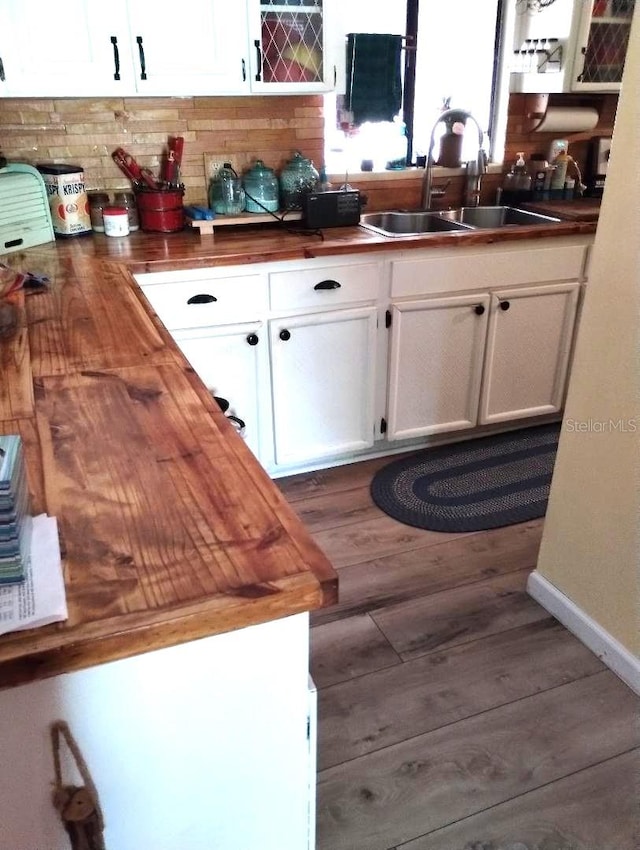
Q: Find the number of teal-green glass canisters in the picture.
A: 3